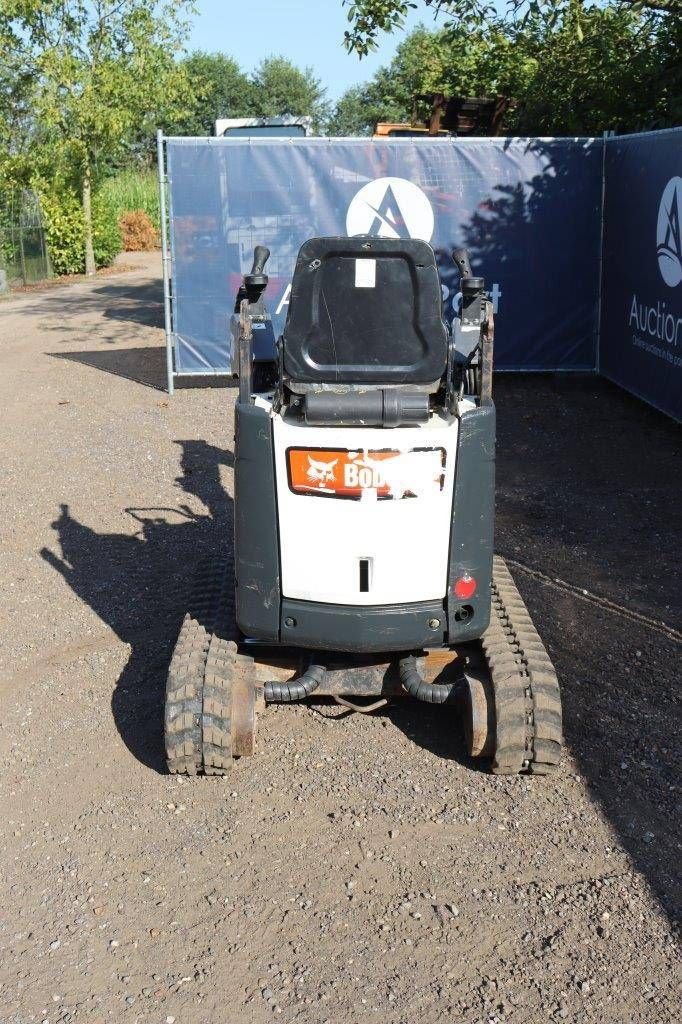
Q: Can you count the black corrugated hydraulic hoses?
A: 2